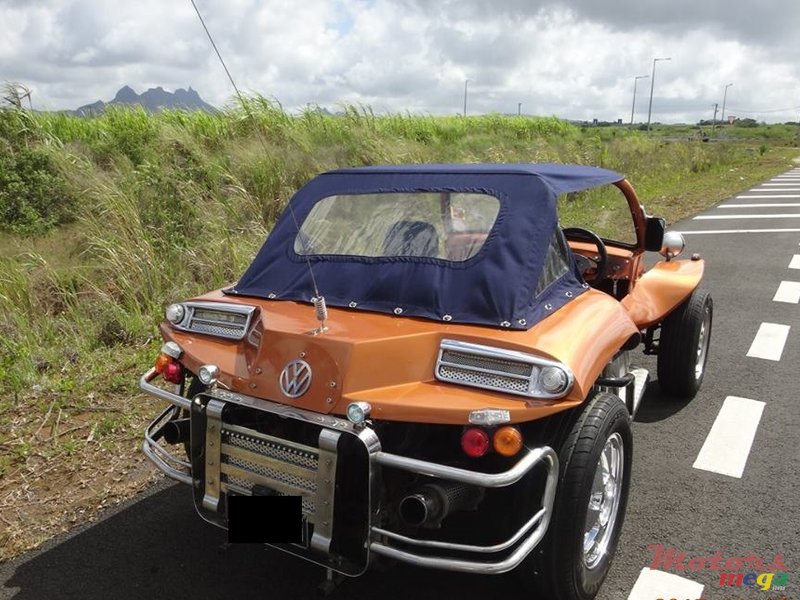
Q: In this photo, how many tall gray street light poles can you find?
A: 4